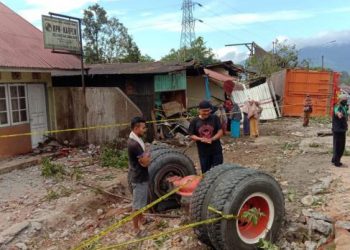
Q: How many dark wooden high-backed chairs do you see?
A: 0